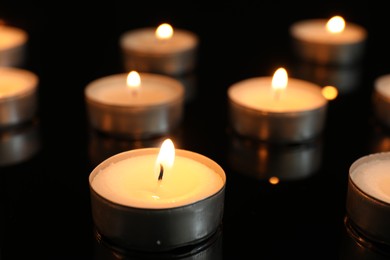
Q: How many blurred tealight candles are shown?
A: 7